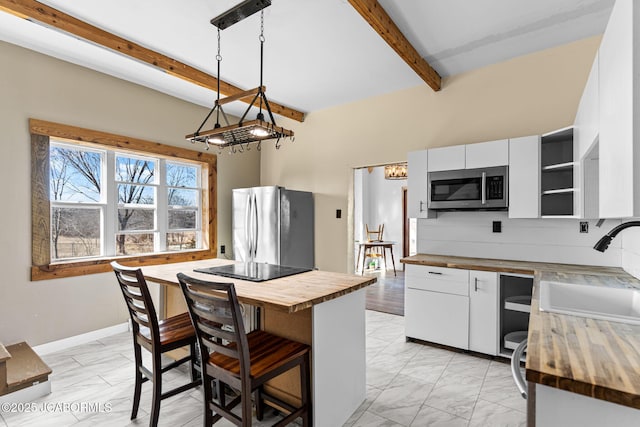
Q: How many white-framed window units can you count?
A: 3